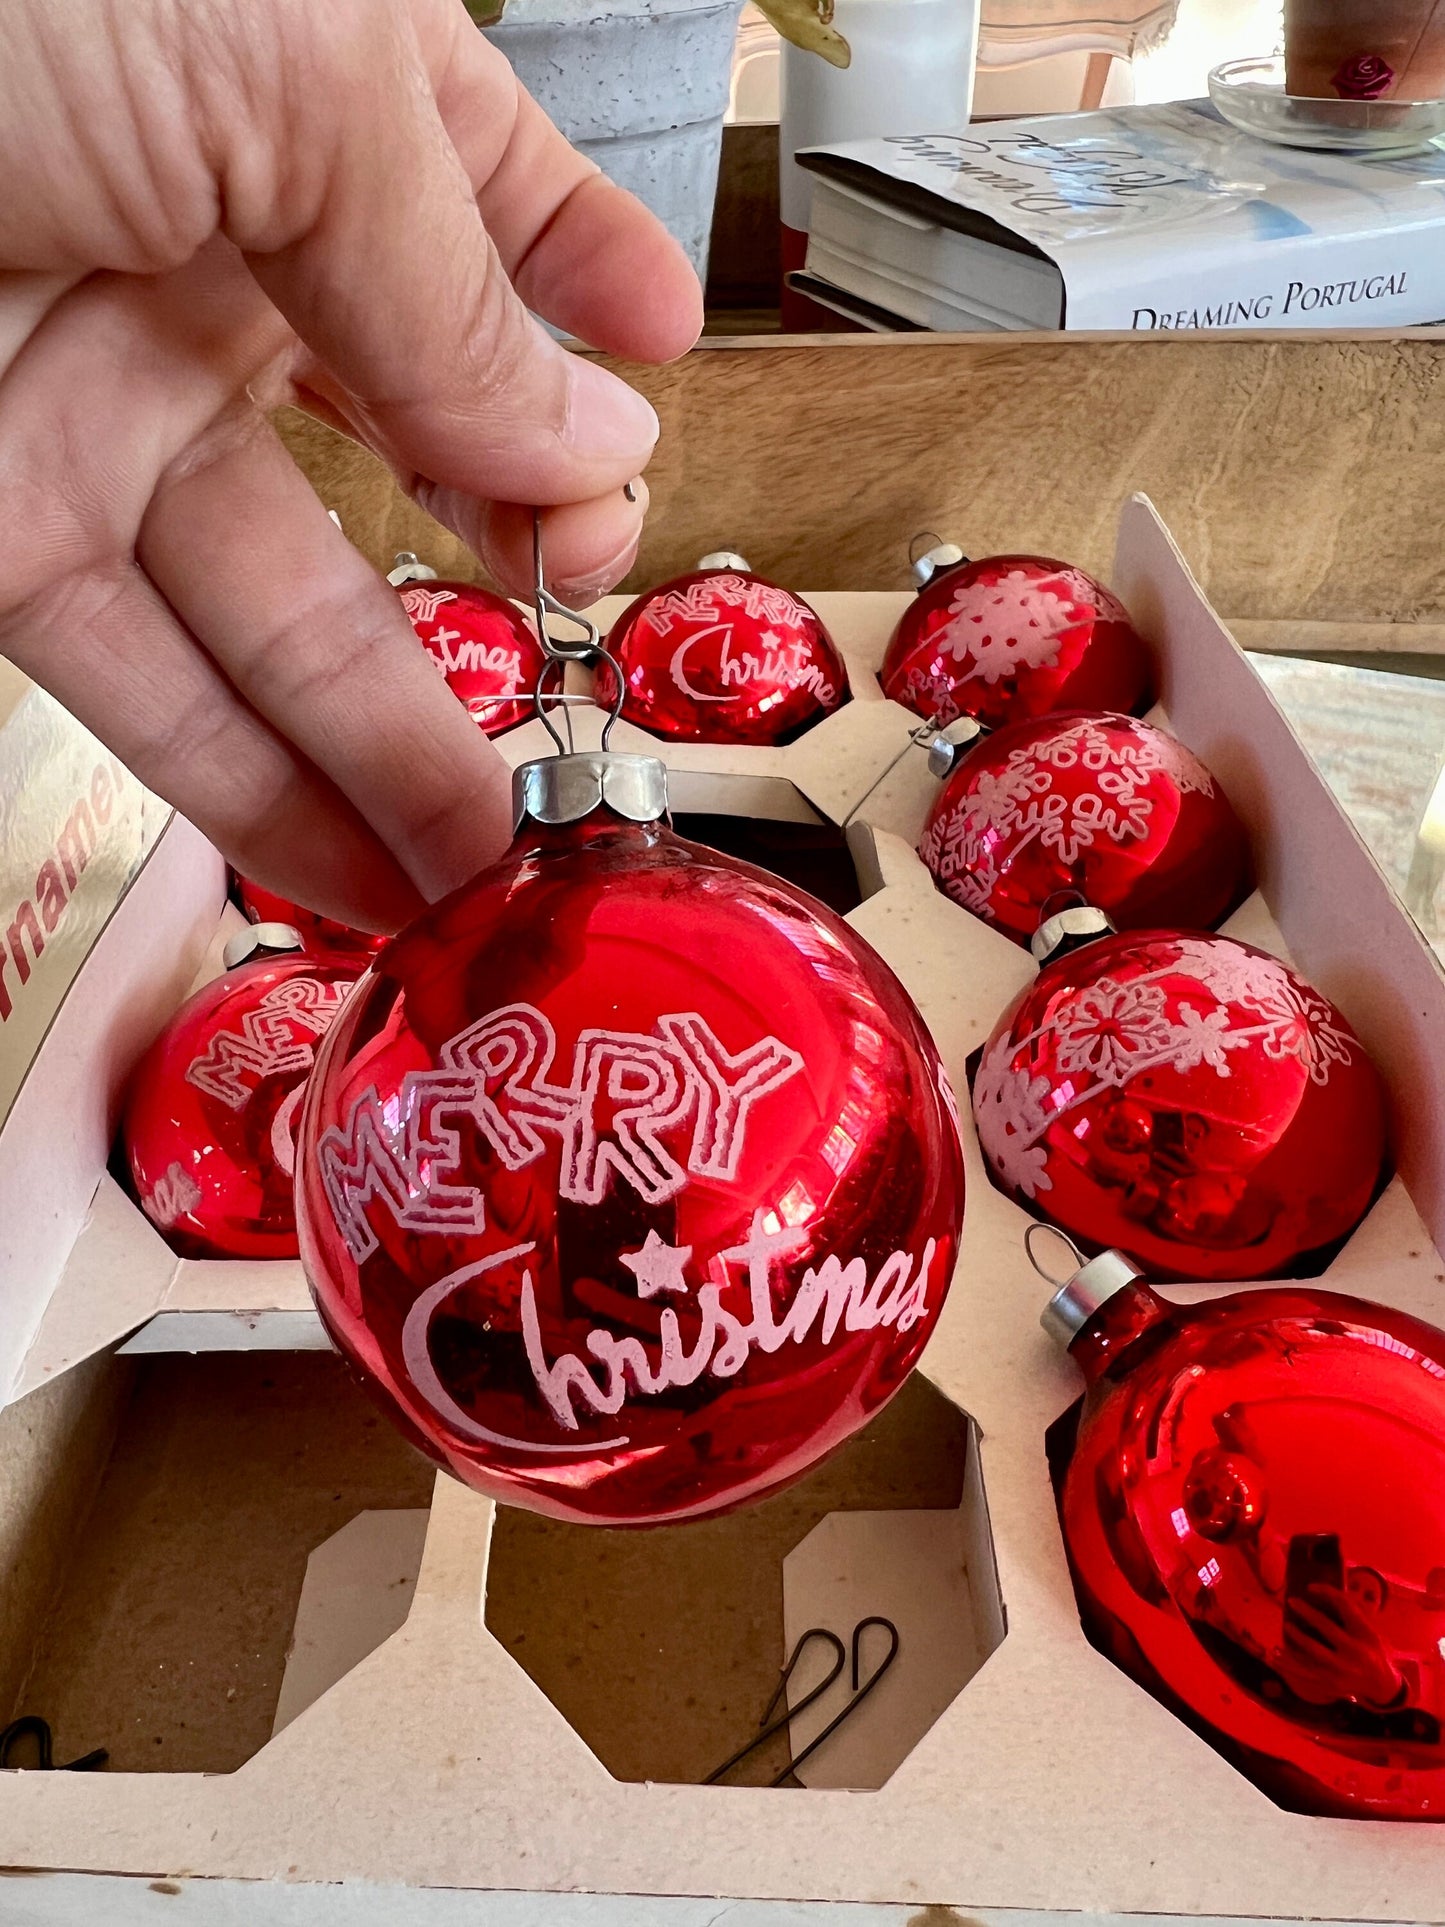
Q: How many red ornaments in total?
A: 9